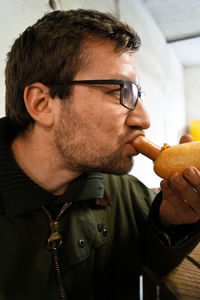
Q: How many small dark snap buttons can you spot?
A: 3